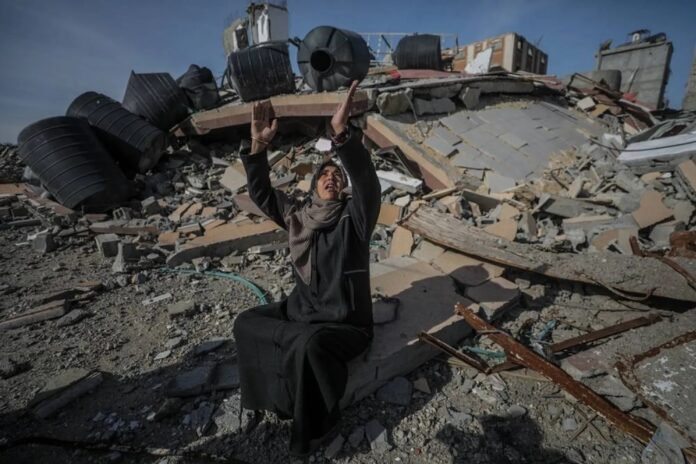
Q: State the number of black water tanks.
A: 7